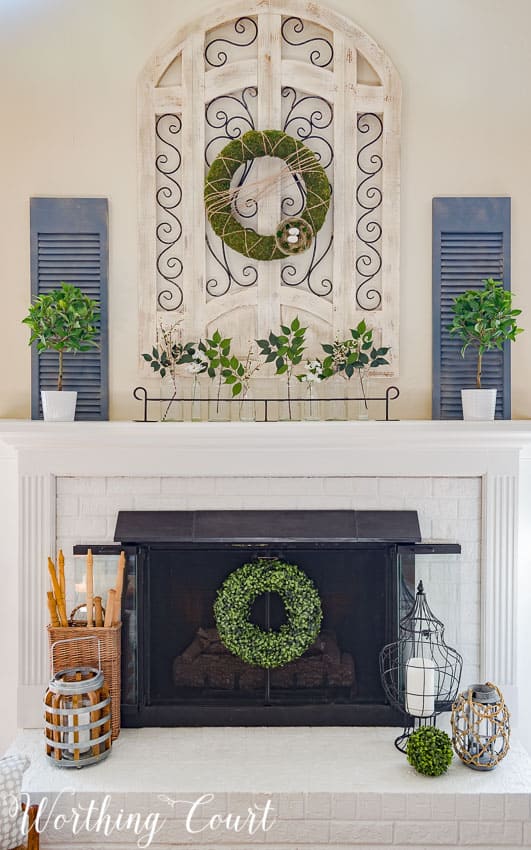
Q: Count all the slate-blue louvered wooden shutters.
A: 2